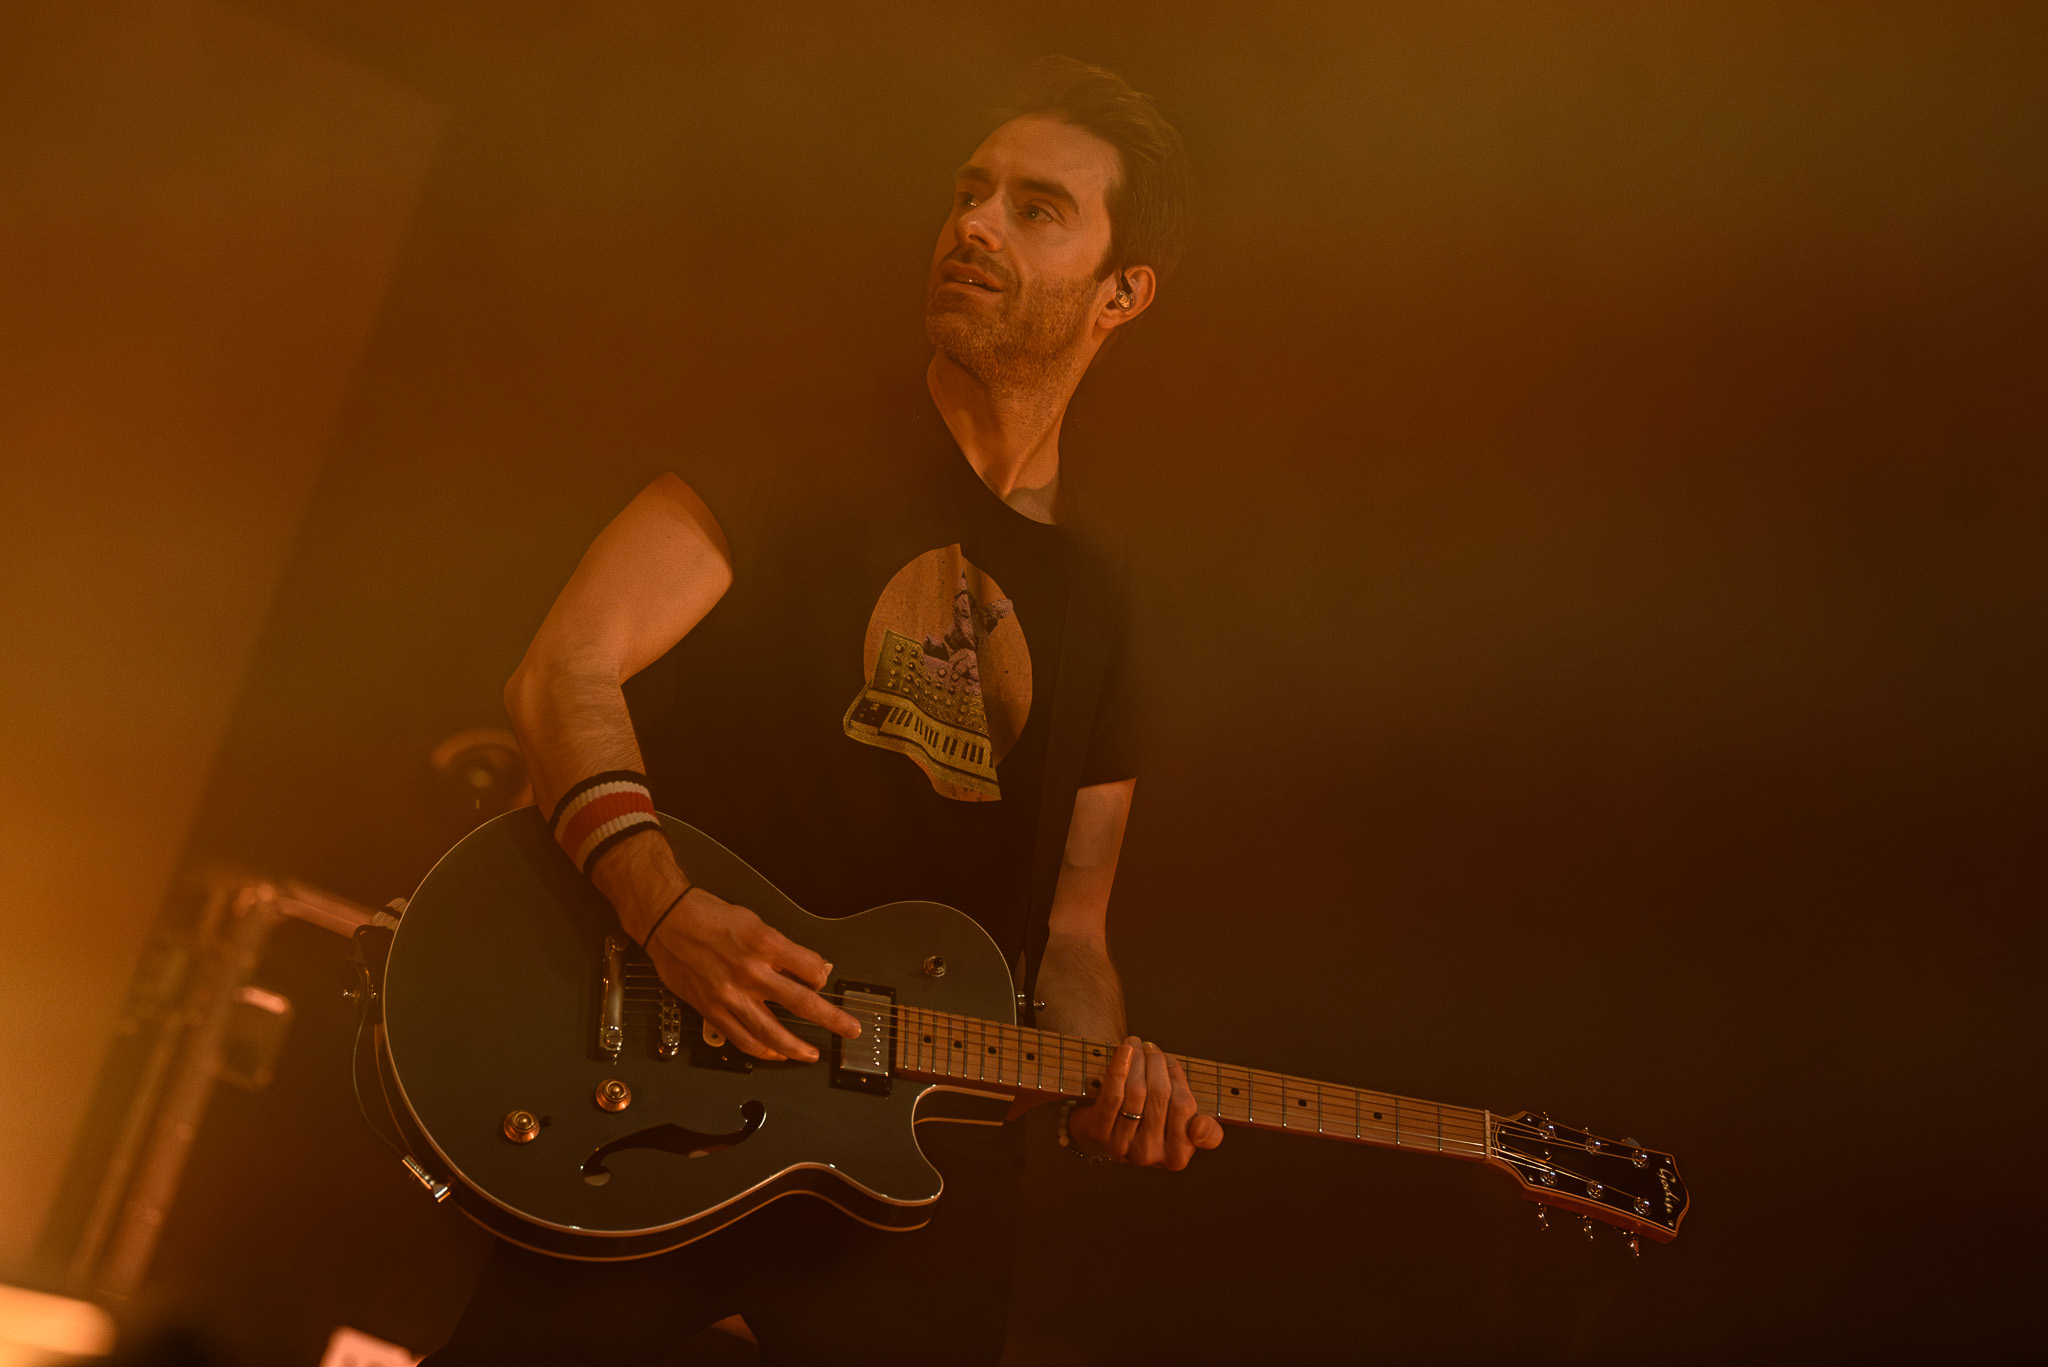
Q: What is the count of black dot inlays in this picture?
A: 9